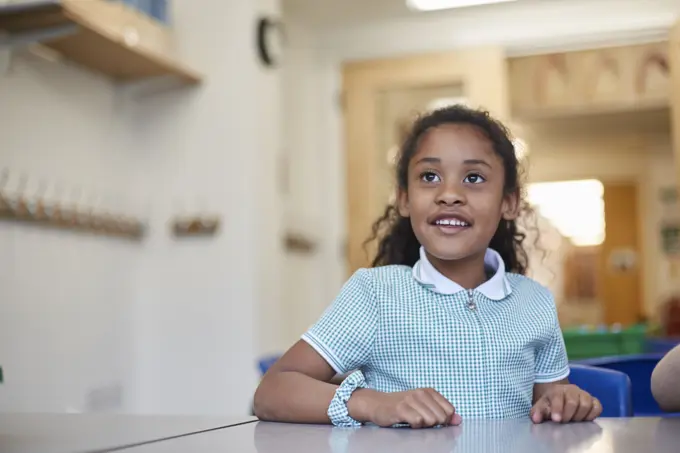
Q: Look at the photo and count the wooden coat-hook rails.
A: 3